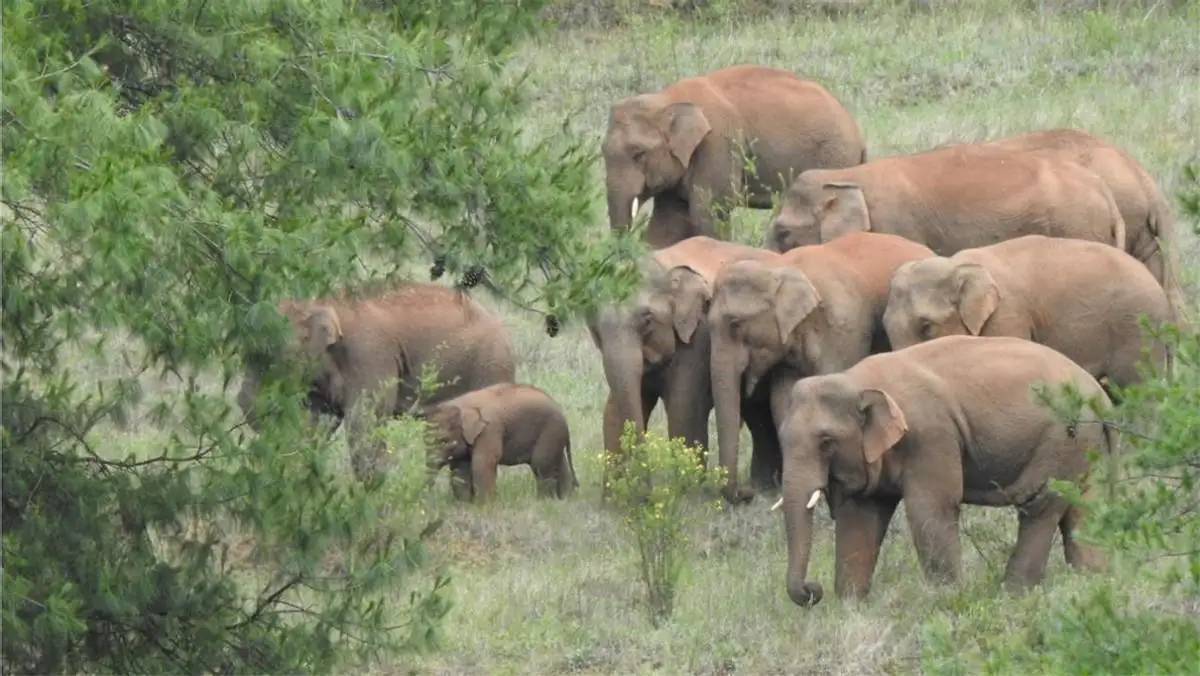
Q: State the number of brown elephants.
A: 9